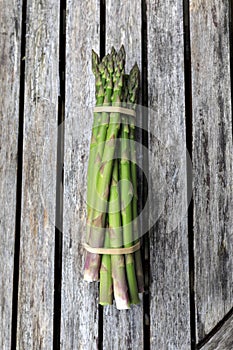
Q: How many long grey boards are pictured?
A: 6